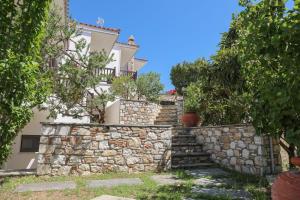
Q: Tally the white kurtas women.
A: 0